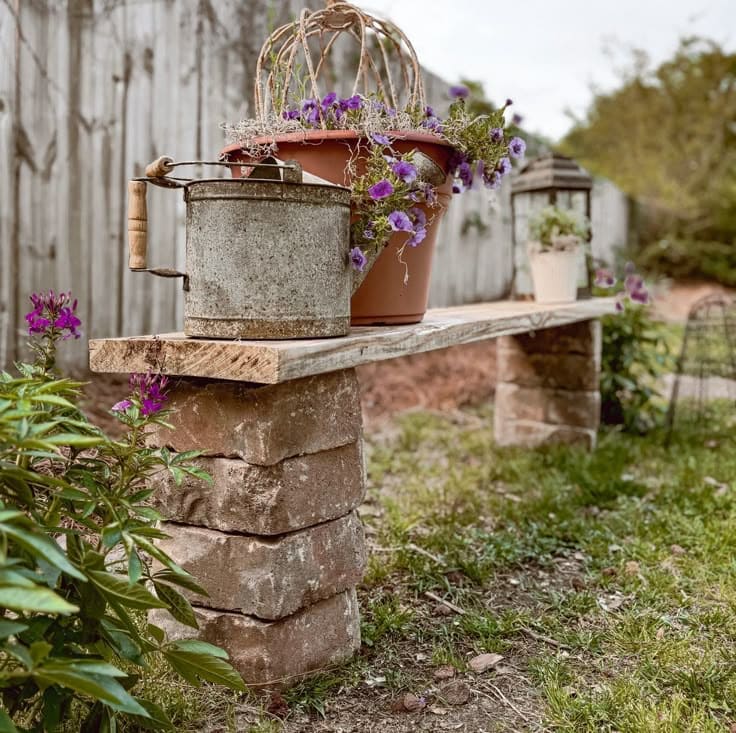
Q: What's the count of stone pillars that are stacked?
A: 2